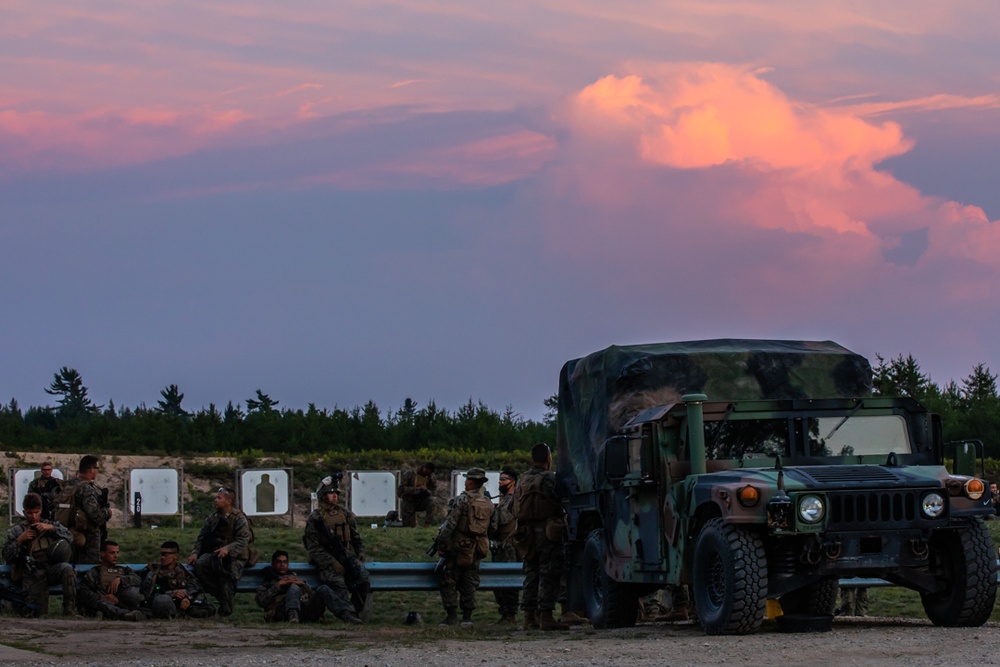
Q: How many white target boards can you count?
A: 5